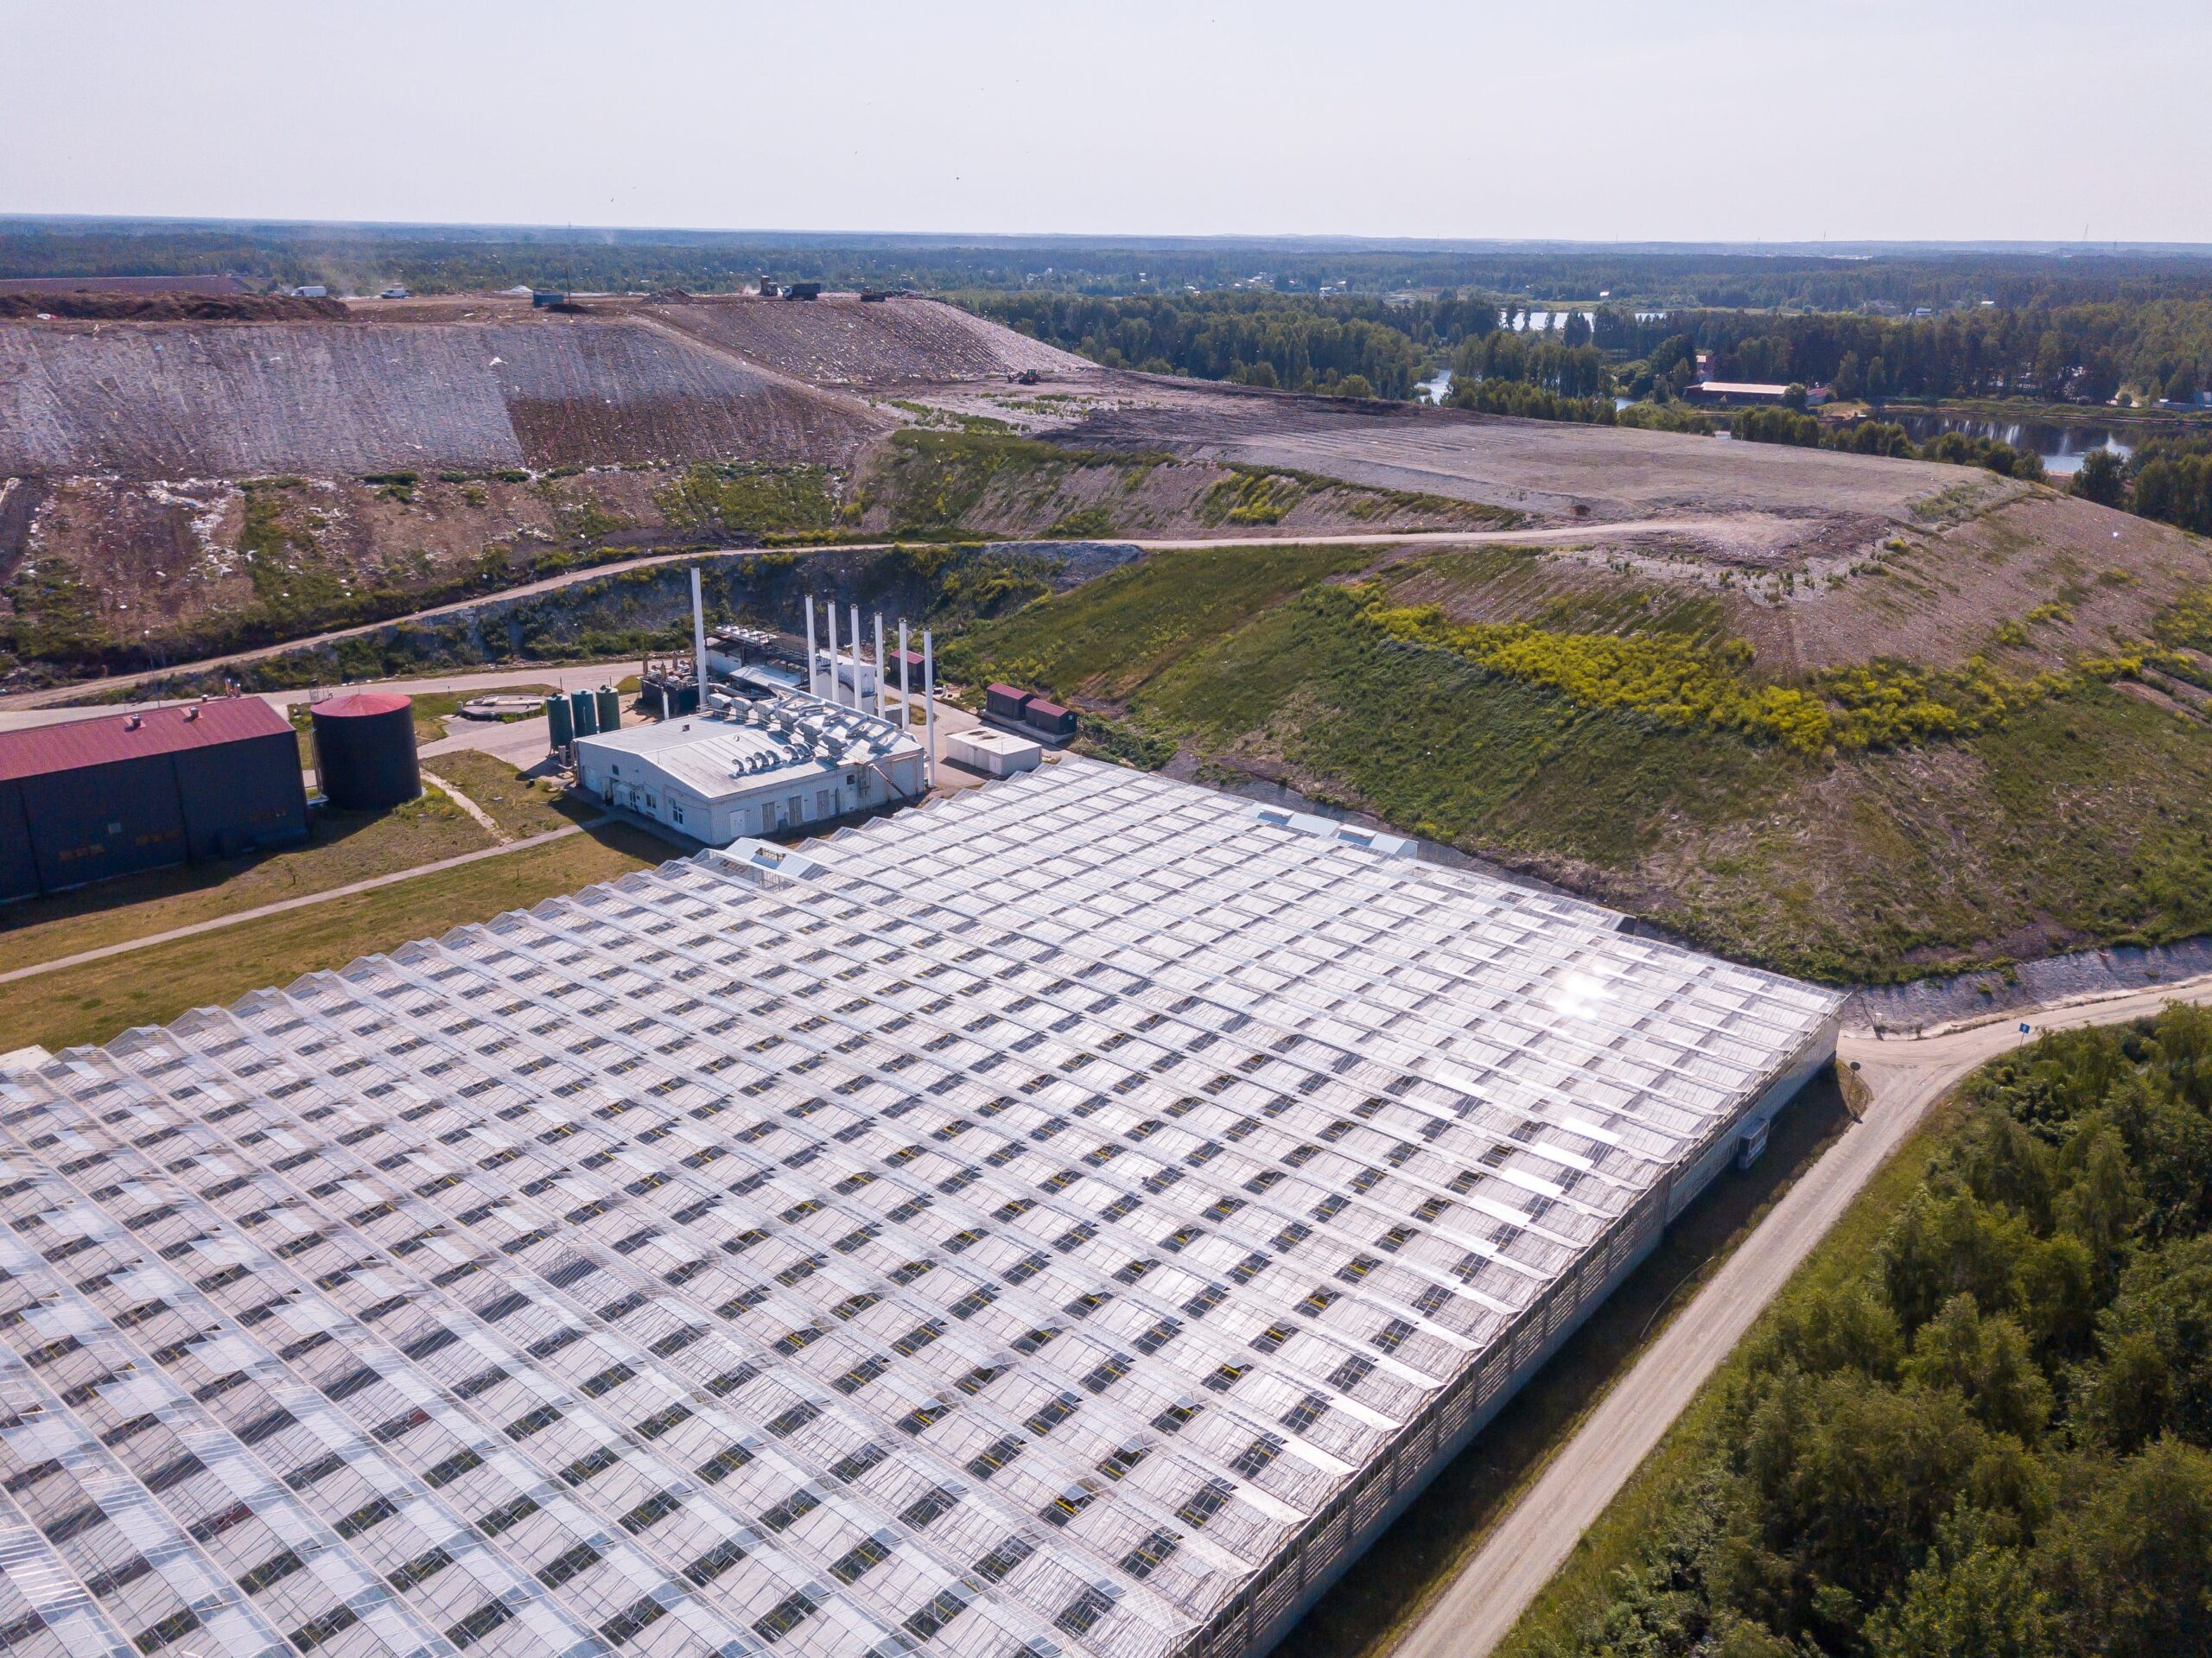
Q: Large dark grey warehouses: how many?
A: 1